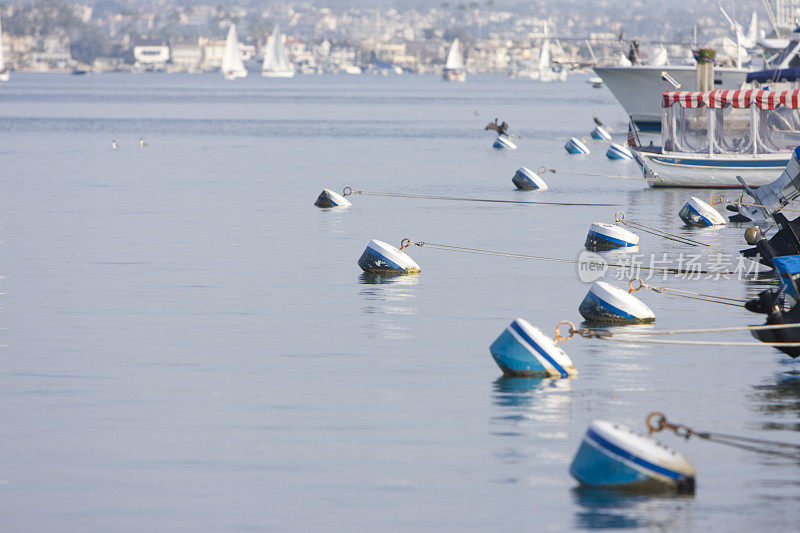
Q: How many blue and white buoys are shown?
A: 12